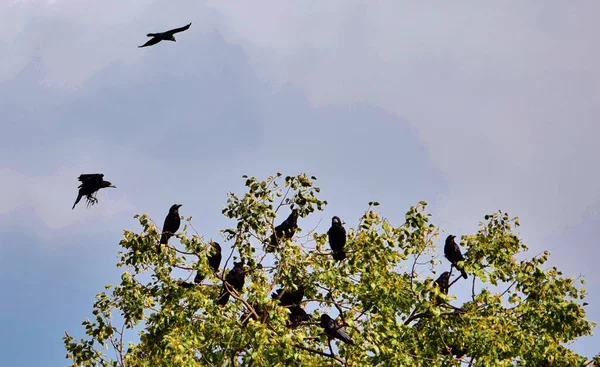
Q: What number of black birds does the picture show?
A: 12